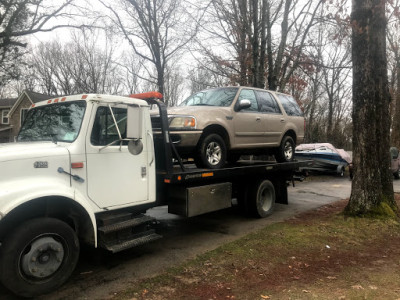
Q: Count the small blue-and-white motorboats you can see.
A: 1